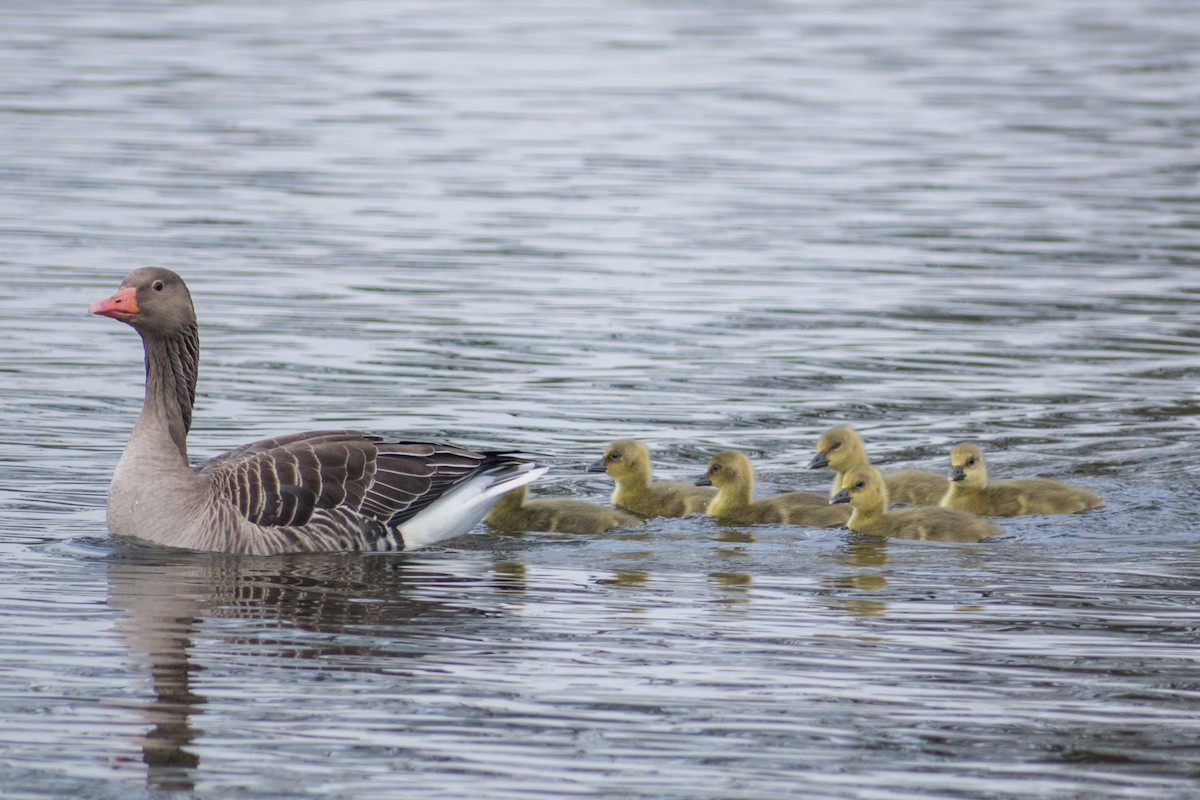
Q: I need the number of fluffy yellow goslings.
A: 6